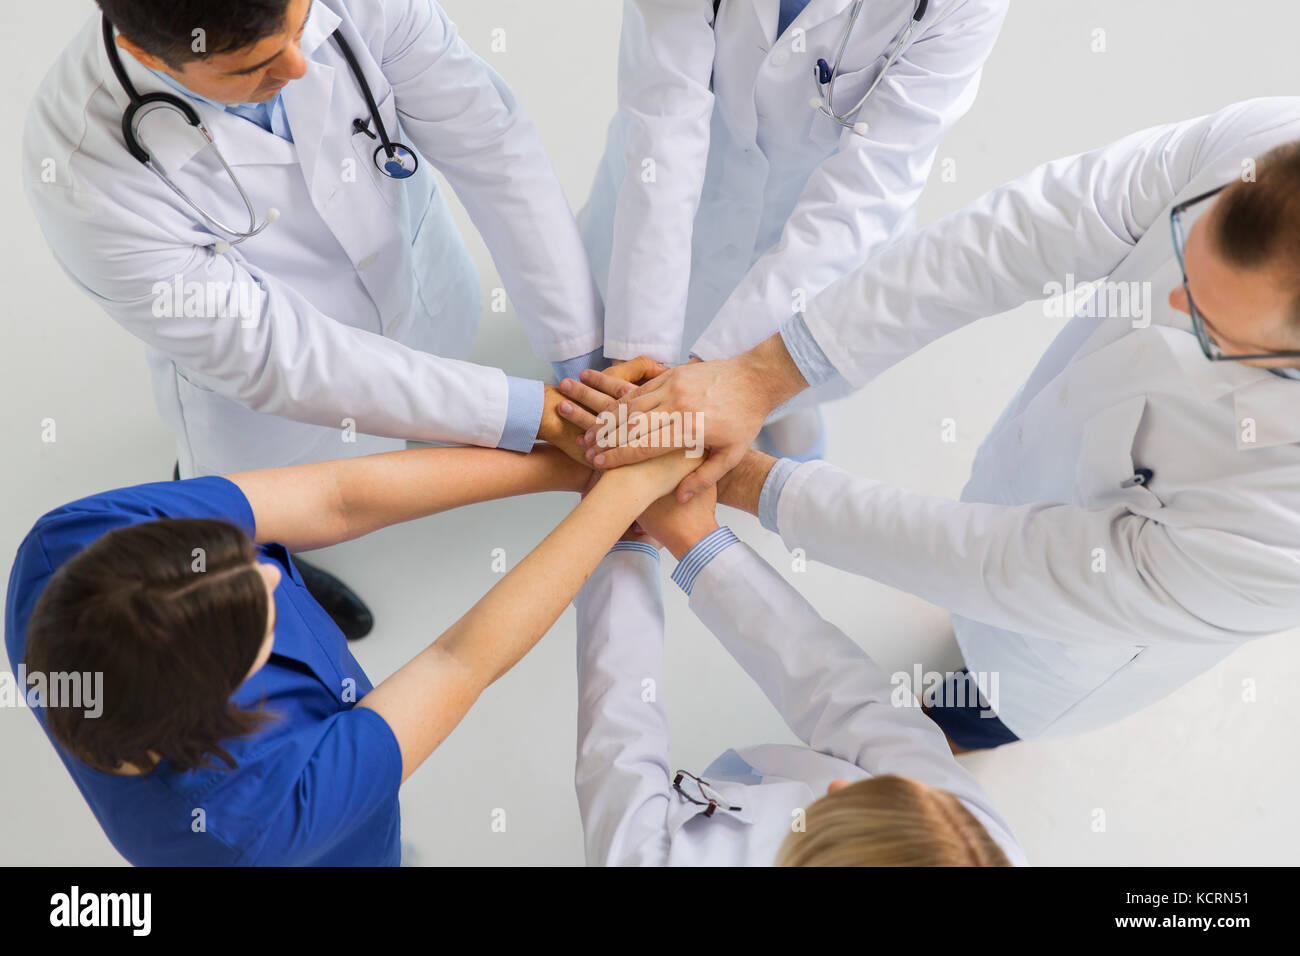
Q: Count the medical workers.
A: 5